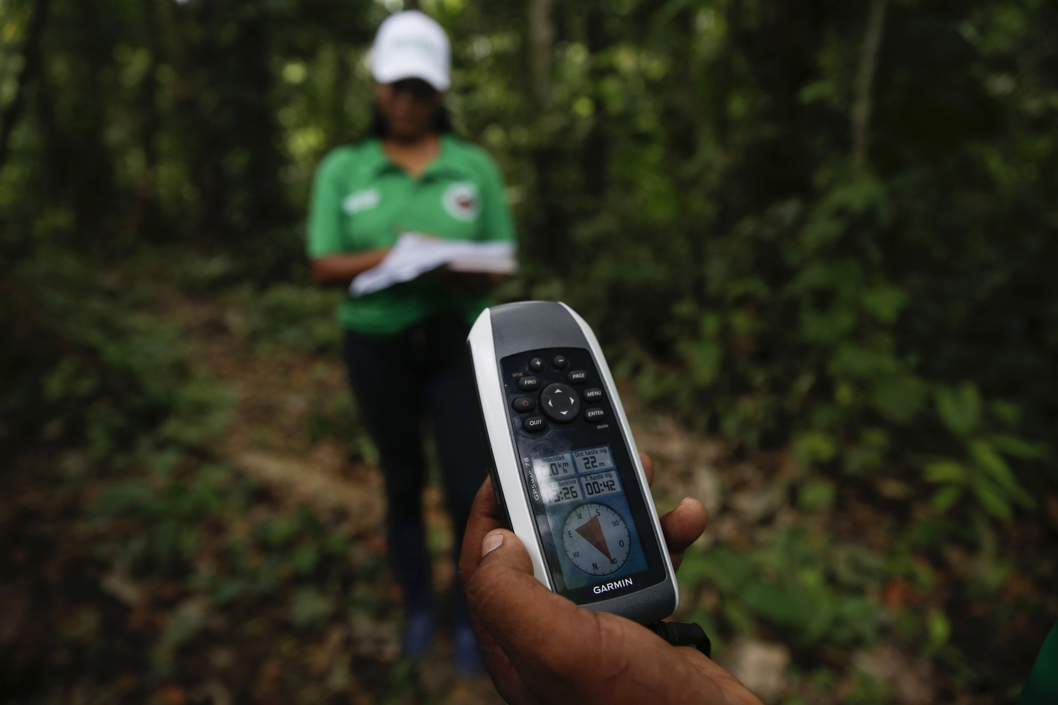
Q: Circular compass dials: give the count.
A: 1